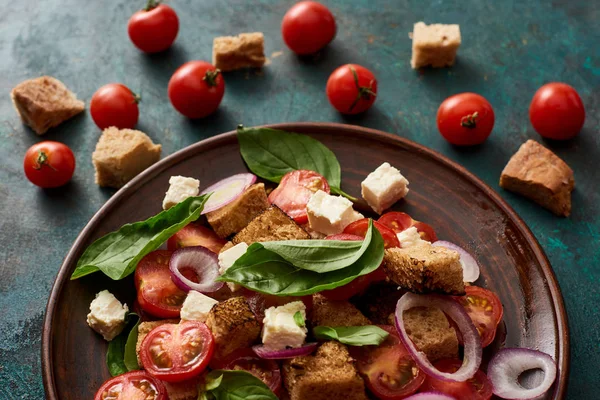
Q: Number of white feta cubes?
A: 8